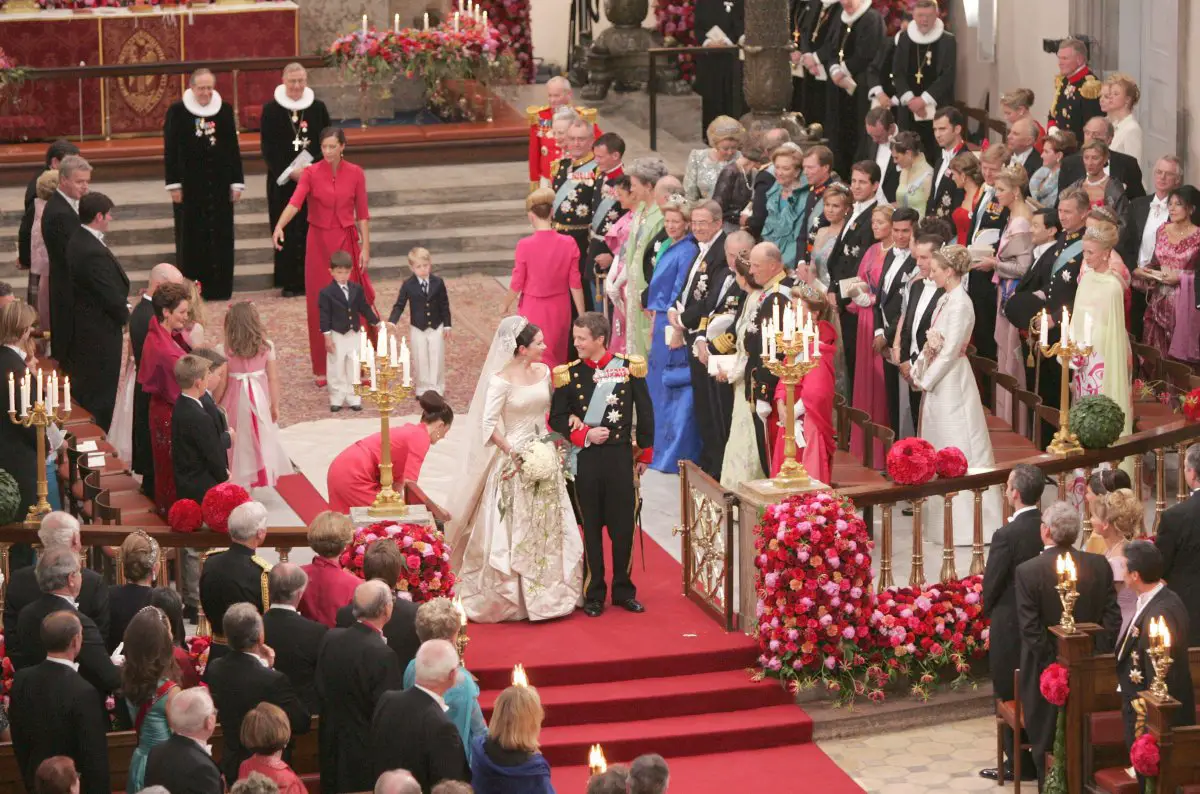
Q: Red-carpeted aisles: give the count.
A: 1